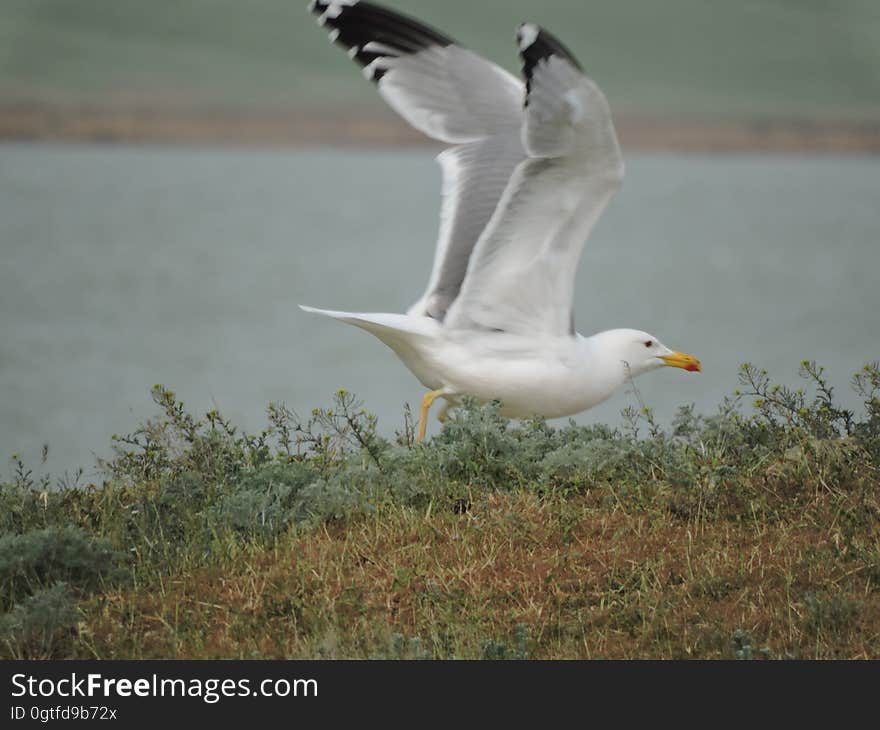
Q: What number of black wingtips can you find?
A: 2